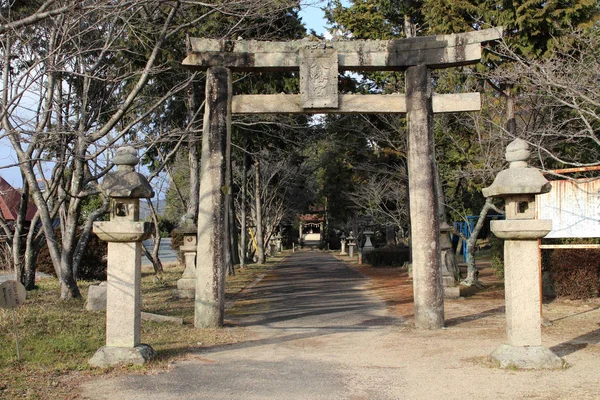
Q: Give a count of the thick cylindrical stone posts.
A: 2